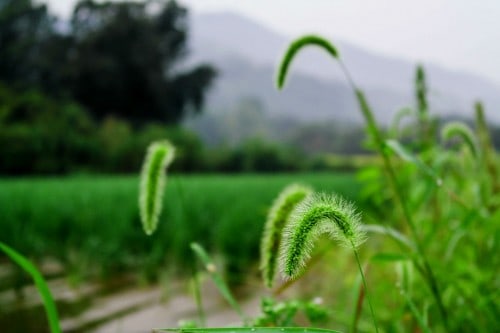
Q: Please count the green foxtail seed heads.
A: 5